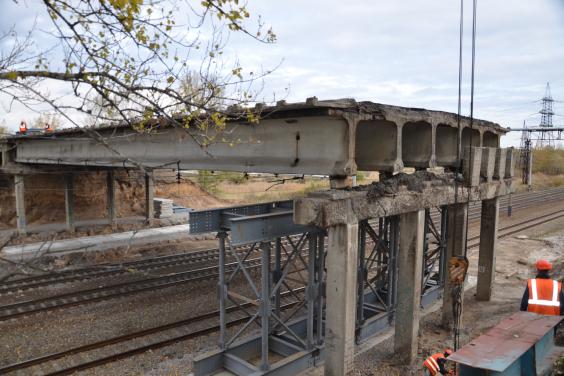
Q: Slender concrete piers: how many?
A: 8